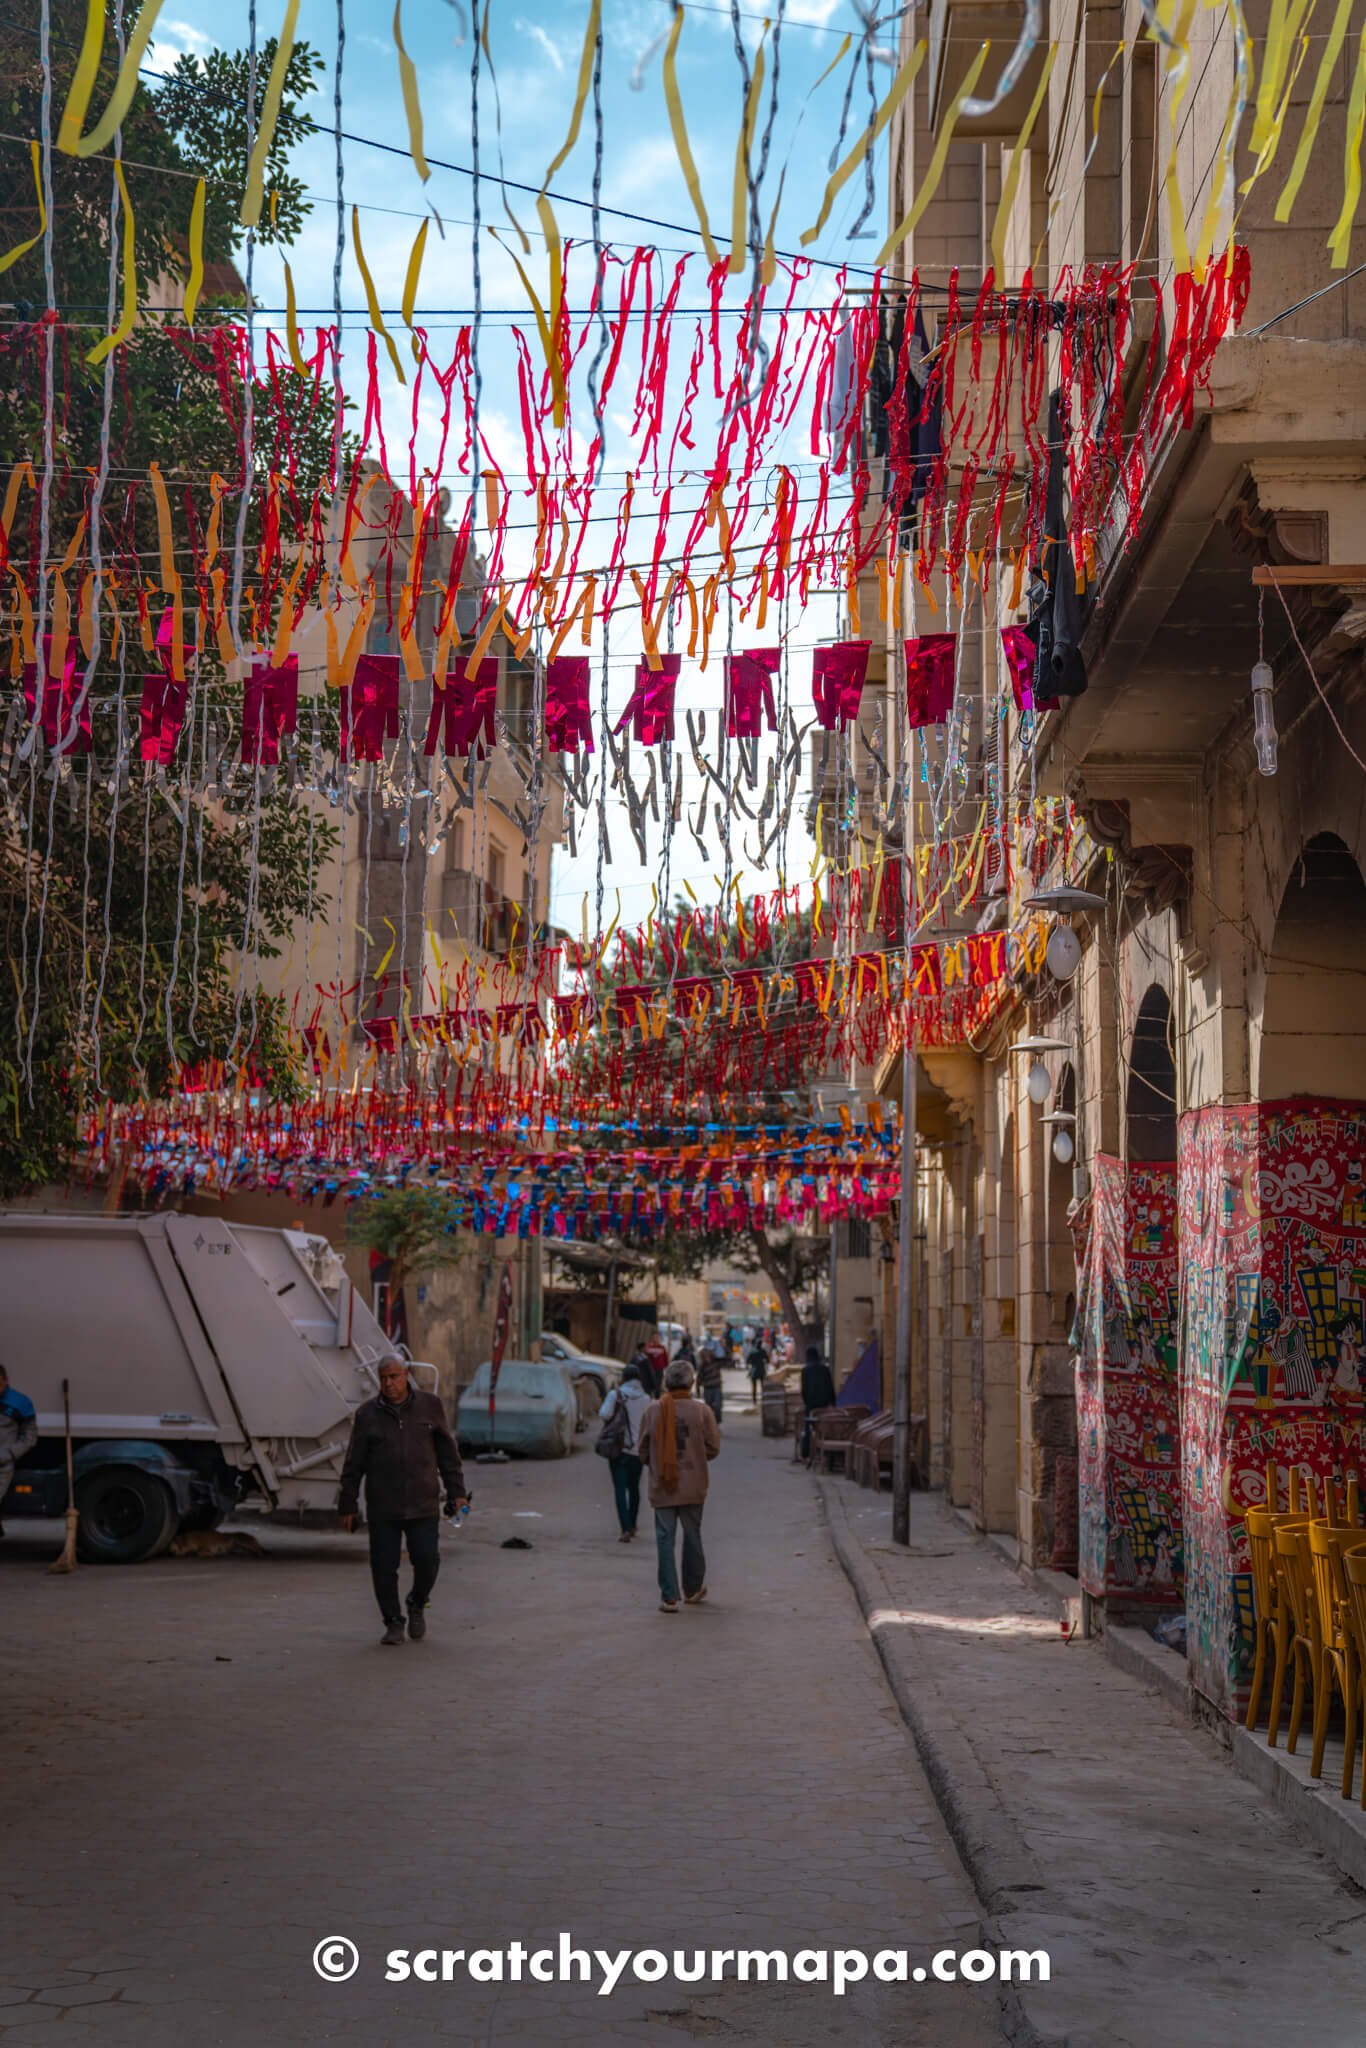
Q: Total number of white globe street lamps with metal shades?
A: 3